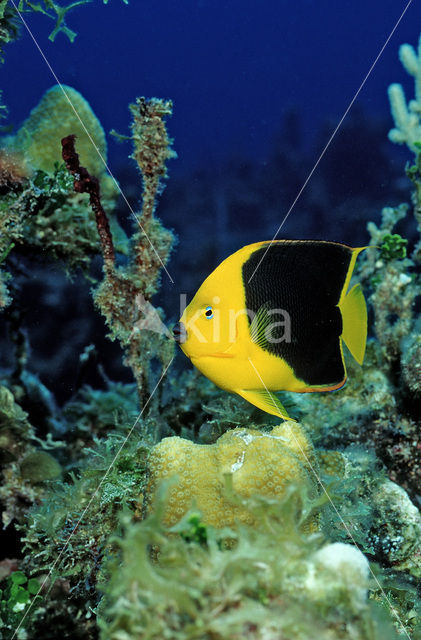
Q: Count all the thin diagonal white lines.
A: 4